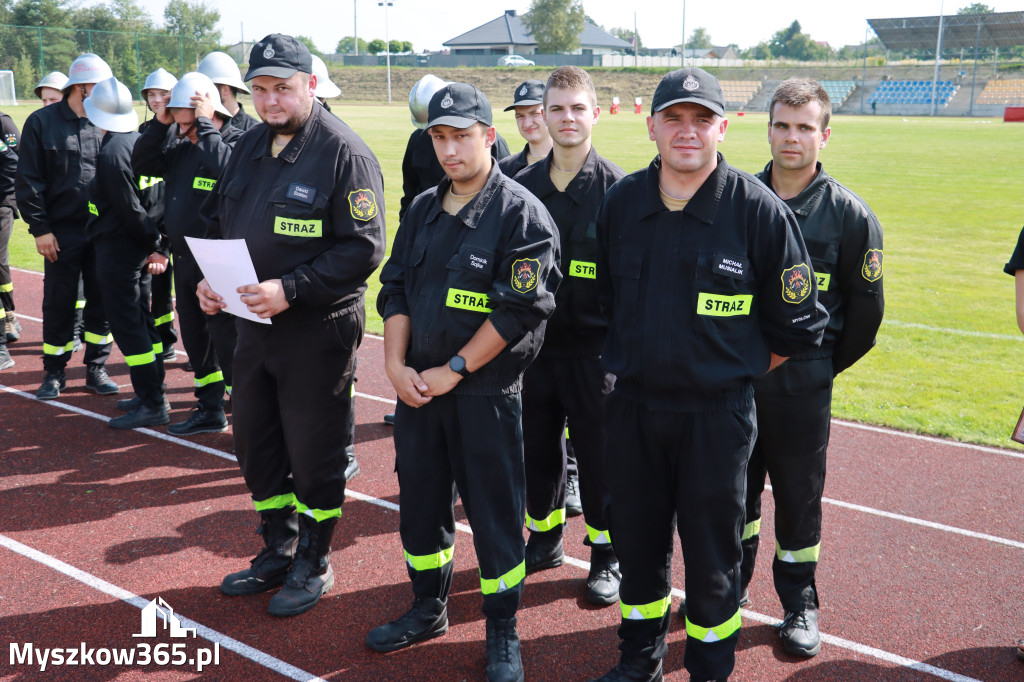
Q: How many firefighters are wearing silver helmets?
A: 8